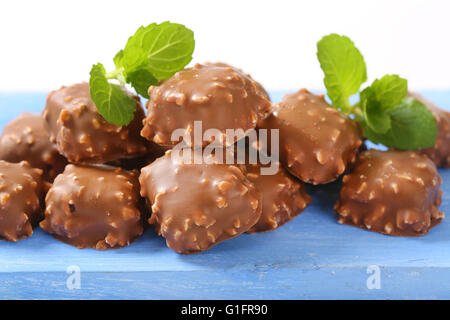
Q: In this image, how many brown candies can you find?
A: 10